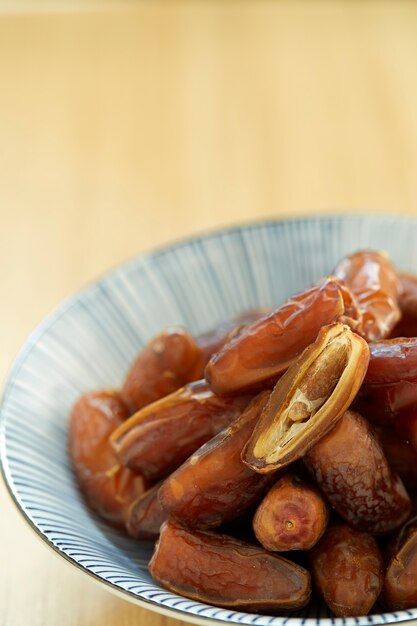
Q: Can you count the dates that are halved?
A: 1